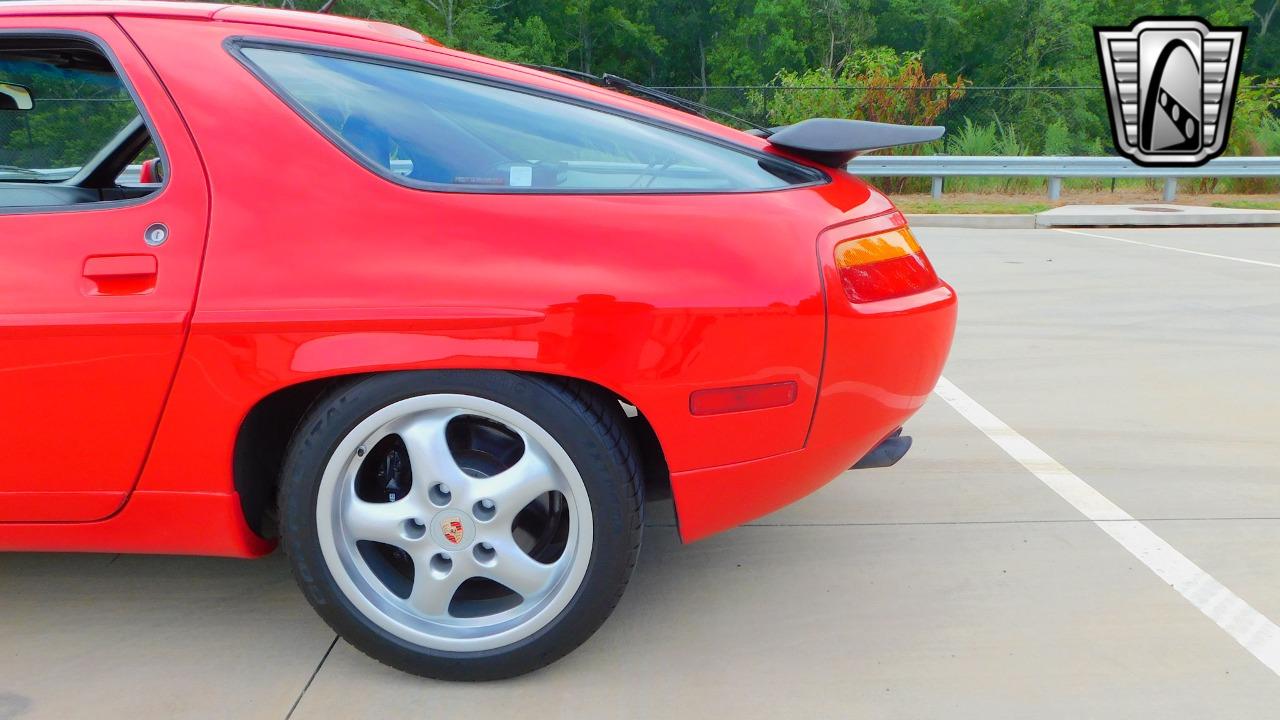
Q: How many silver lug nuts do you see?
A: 5